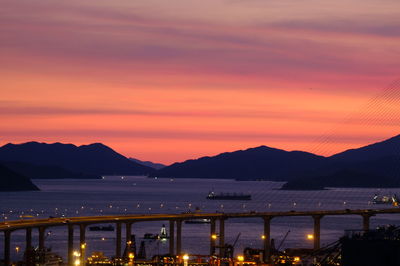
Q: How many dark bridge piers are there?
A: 14